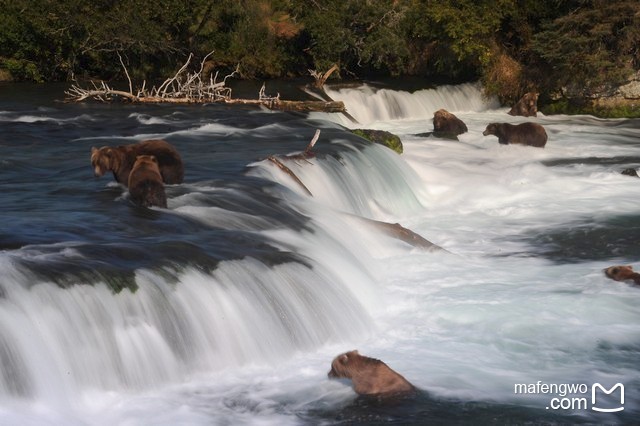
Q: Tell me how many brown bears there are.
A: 7